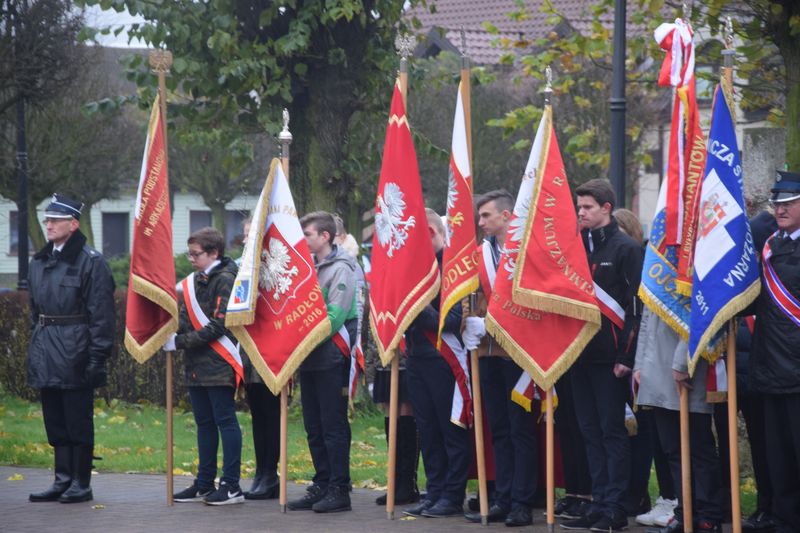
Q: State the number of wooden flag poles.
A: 7